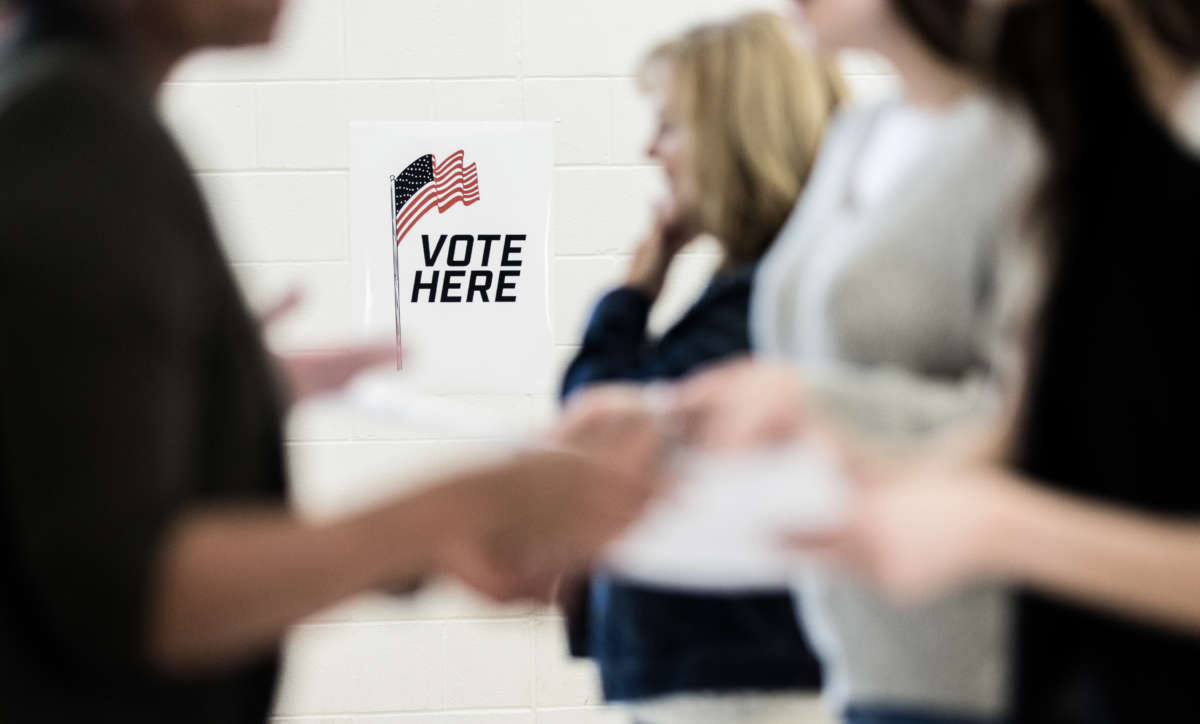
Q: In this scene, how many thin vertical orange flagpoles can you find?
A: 0